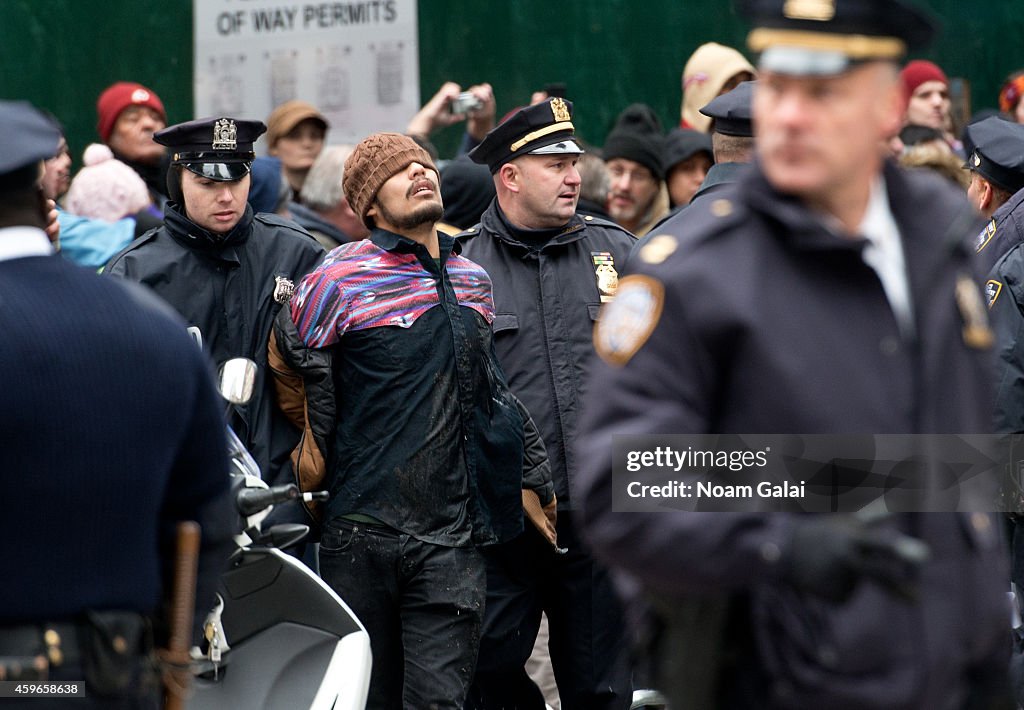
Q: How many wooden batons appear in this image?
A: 1